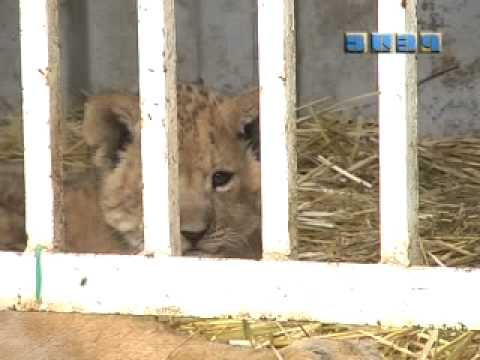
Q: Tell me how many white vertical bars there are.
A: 4